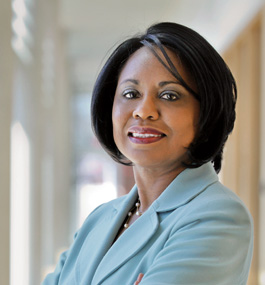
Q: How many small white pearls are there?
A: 4